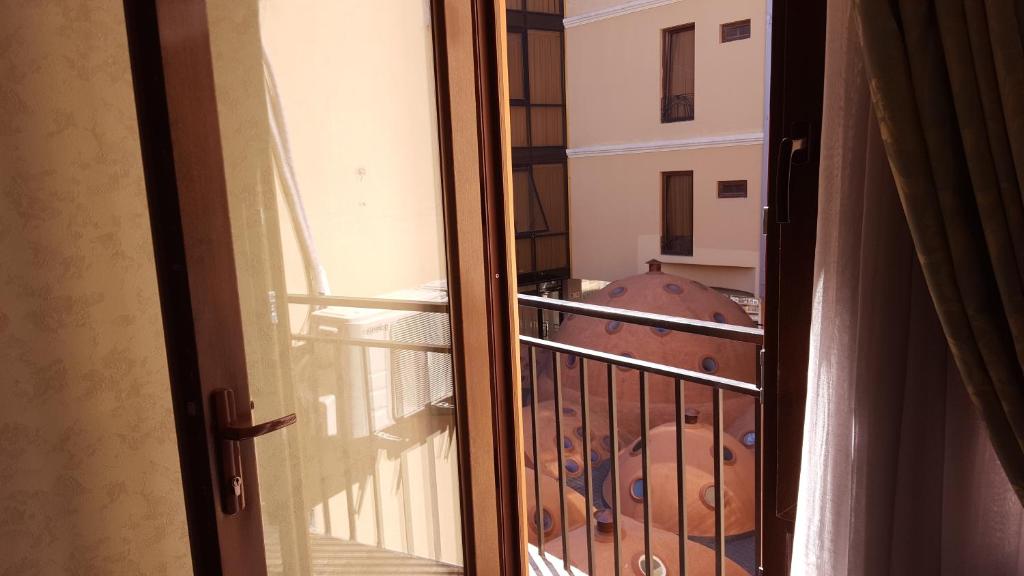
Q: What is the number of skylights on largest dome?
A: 8